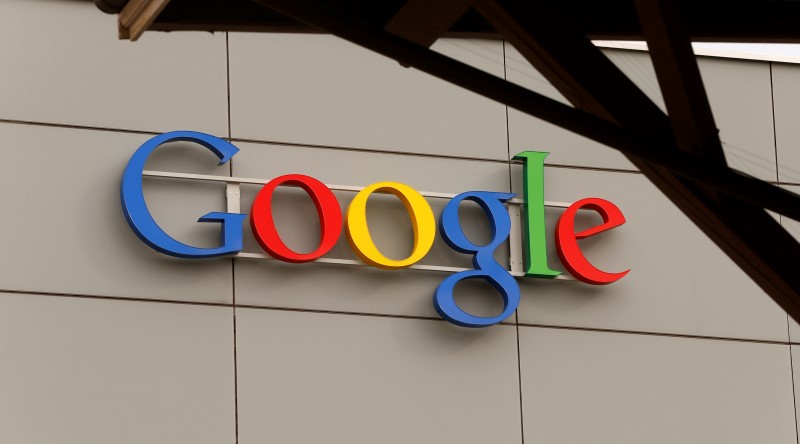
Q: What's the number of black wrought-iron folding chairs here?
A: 0